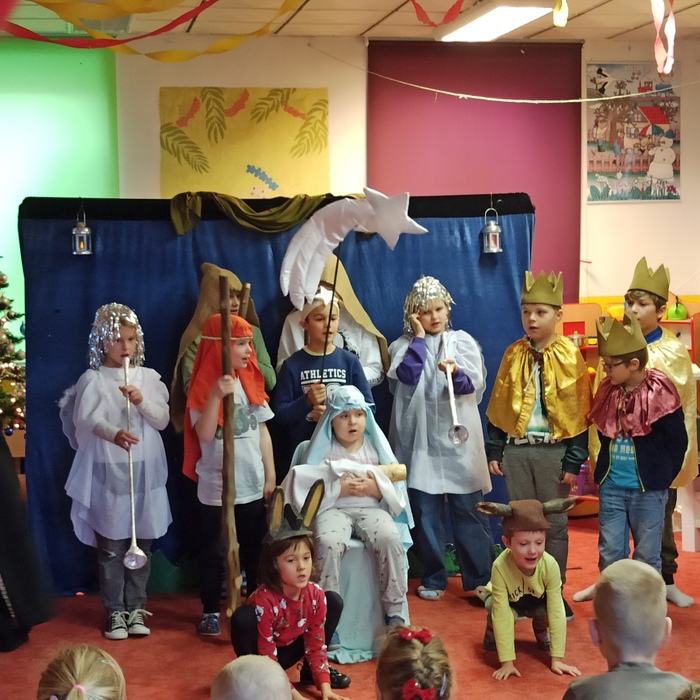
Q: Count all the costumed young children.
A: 12